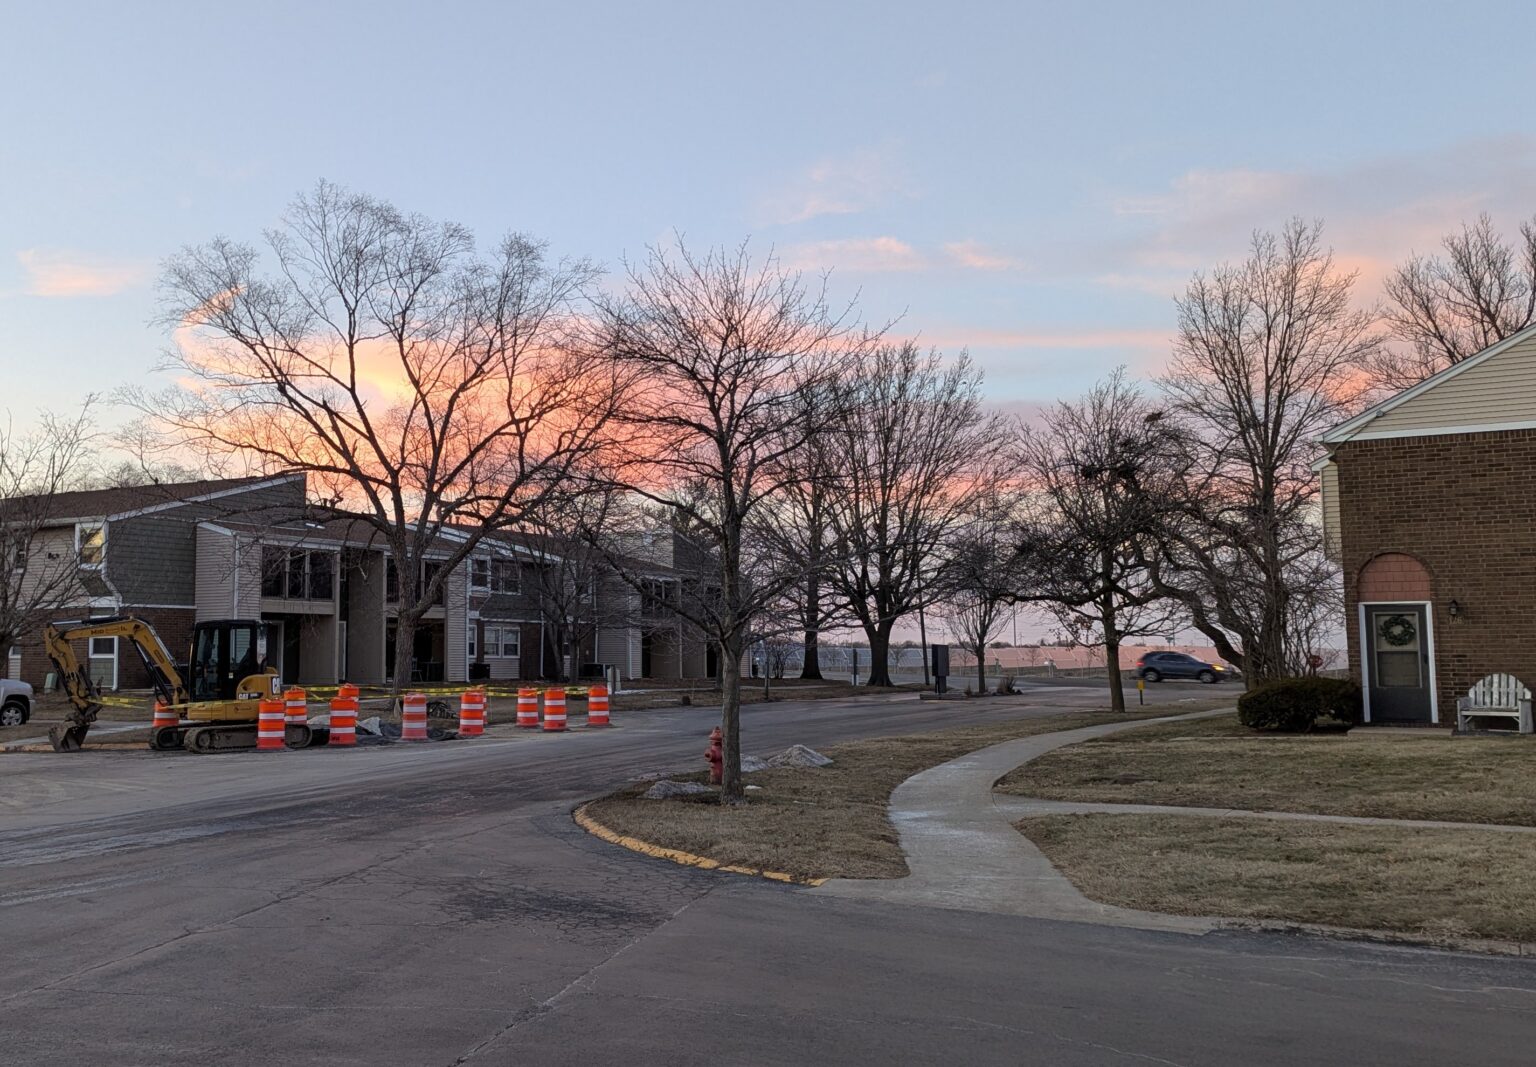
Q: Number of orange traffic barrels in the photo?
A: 11